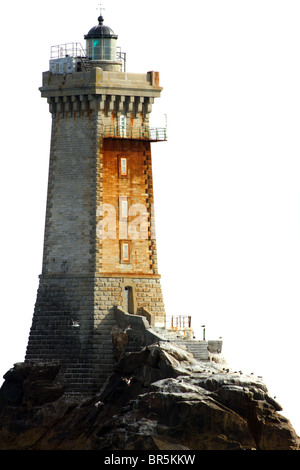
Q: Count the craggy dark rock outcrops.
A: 1